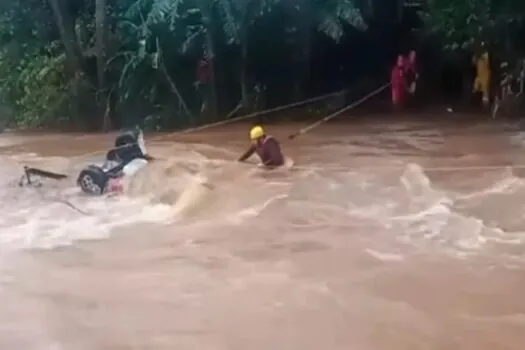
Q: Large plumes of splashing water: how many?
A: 2